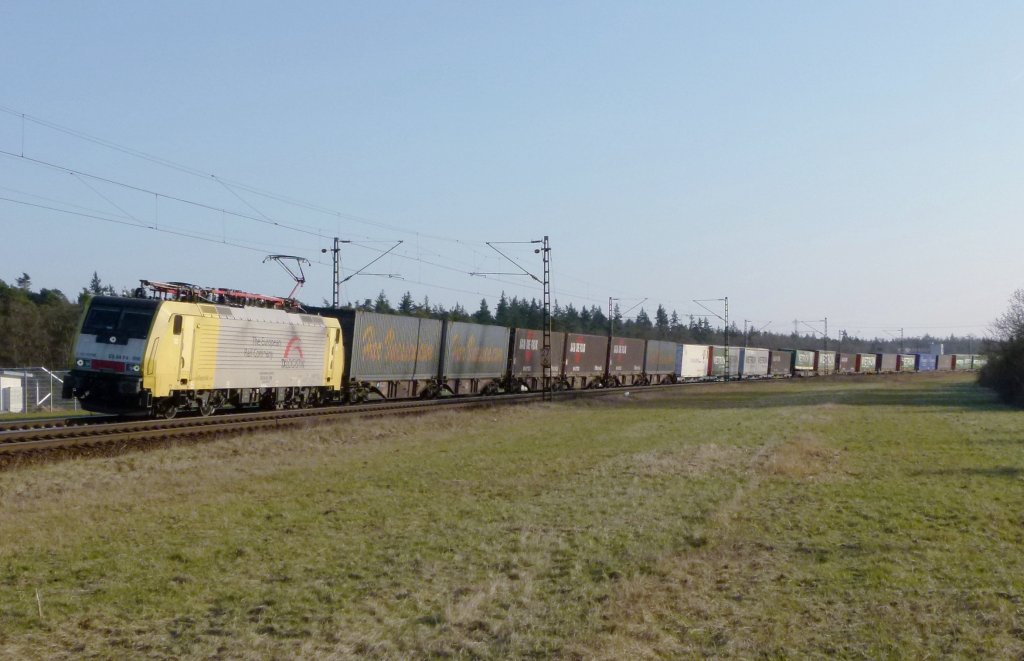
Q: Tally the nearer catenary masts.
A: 2